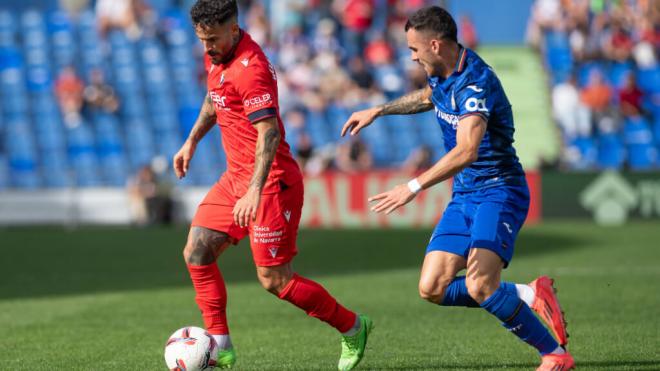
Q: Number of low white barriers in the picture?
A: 1